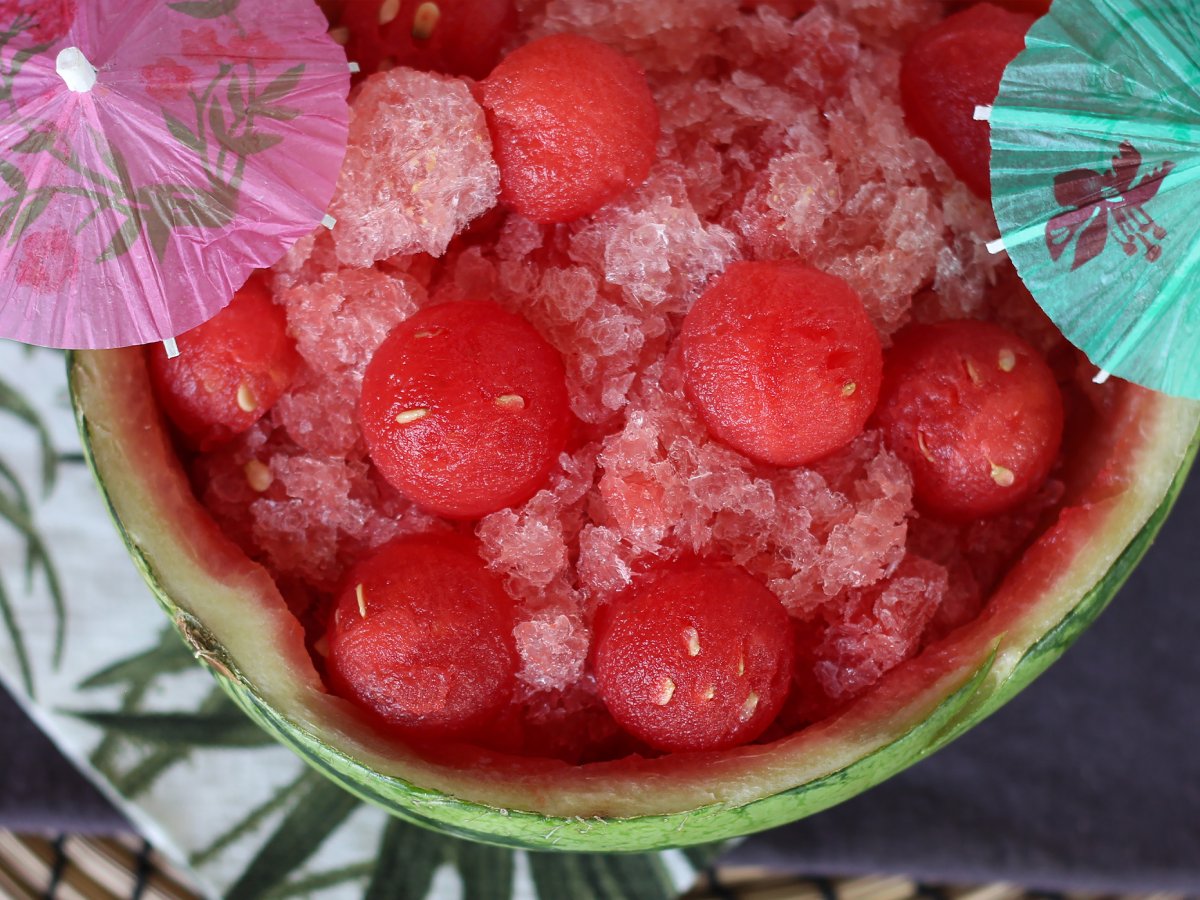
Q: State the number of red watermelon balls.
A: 9